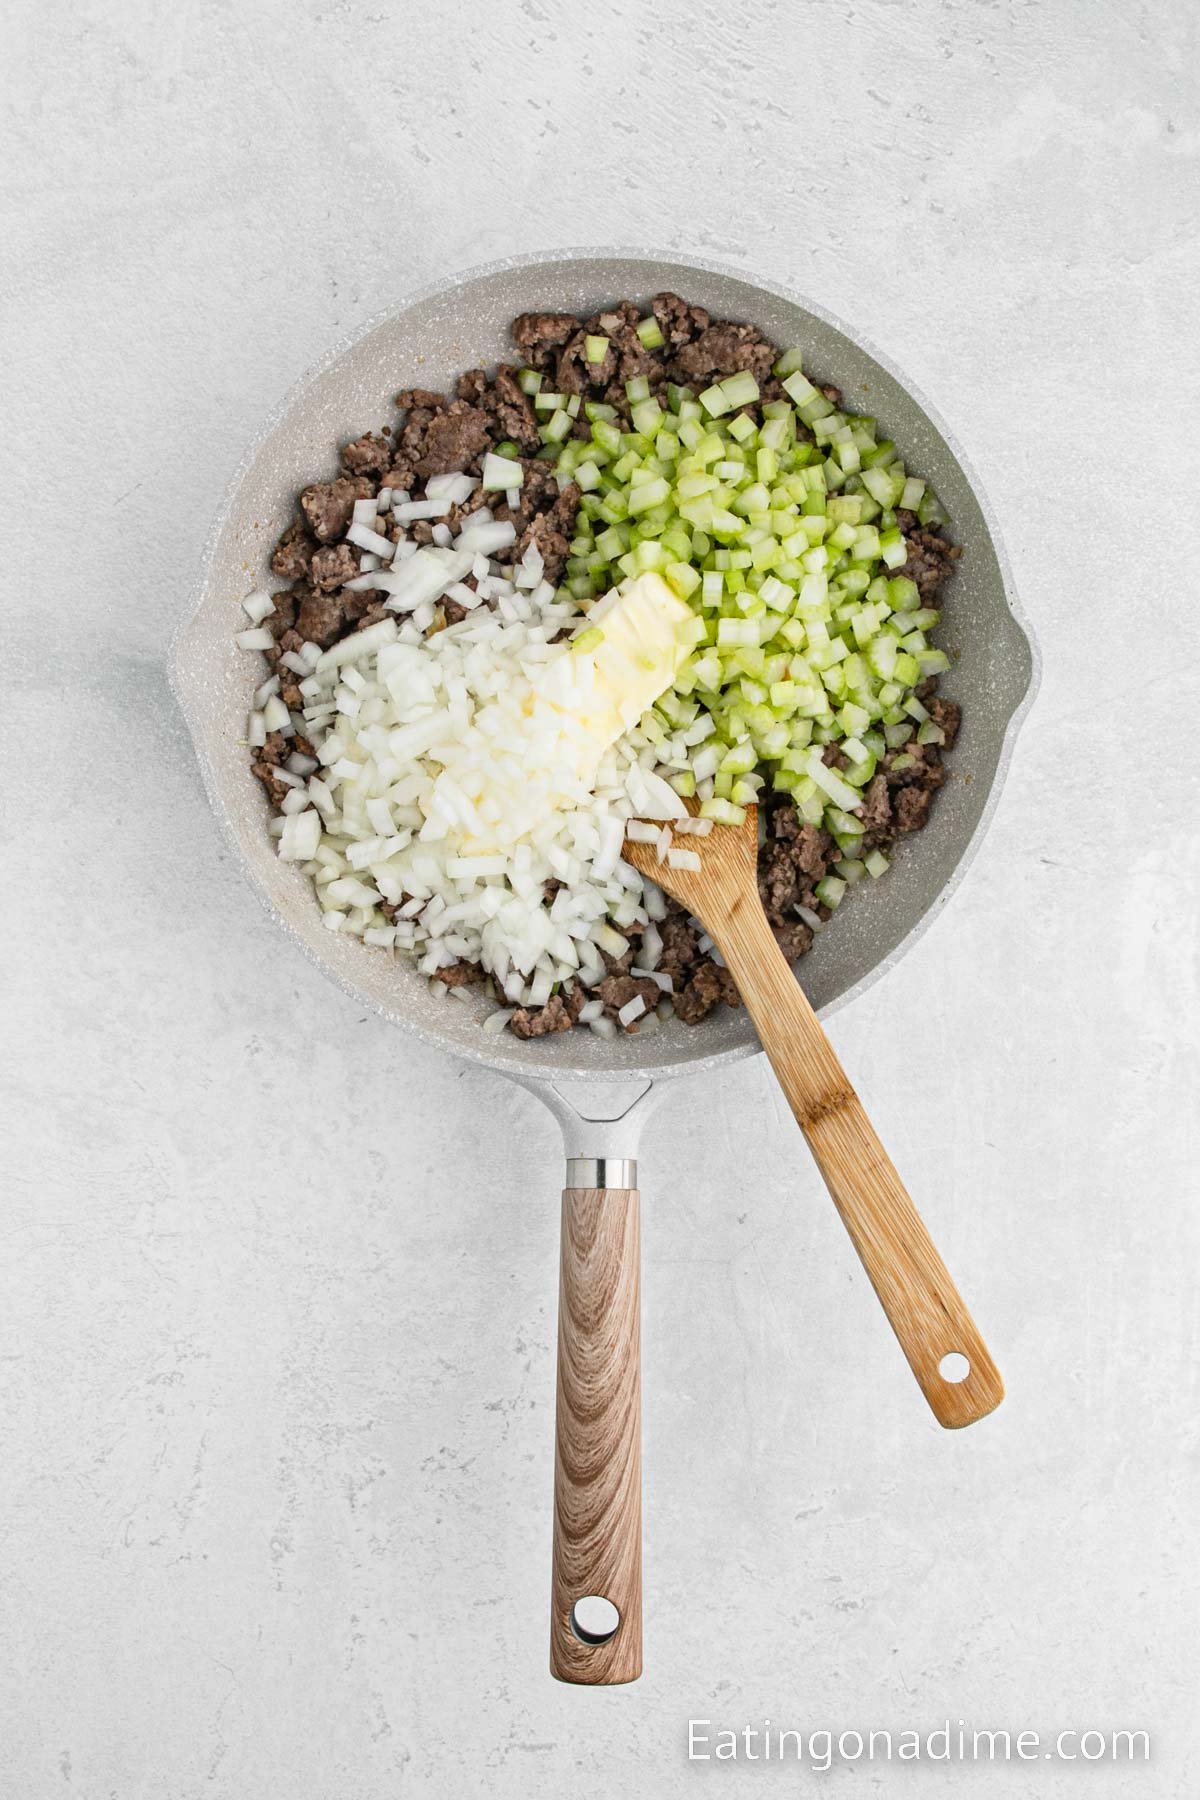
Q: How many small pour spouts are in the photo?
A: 2